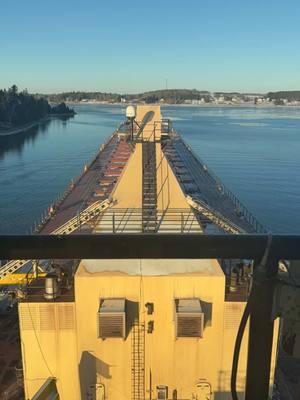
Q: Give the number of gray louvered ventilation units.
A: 2